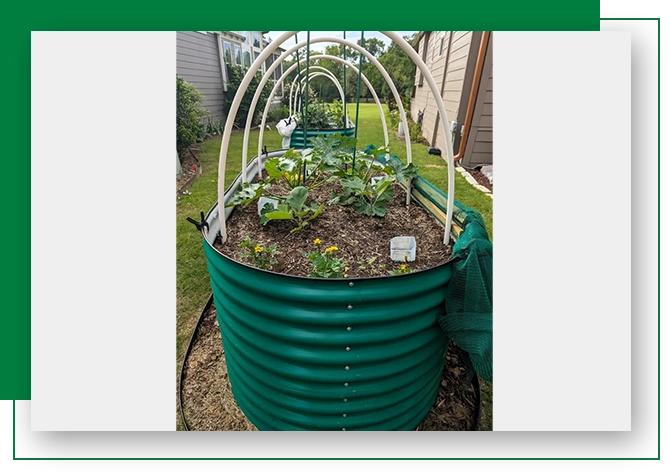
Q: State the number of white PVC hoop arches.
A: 6